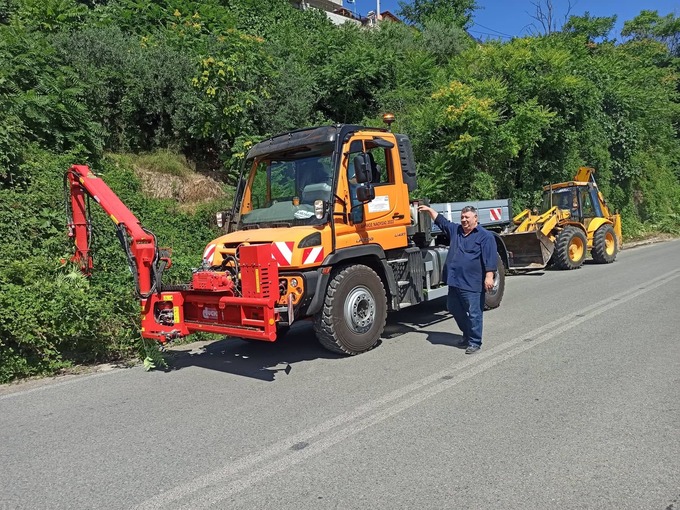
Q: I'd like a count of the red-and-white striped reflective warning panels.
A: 4